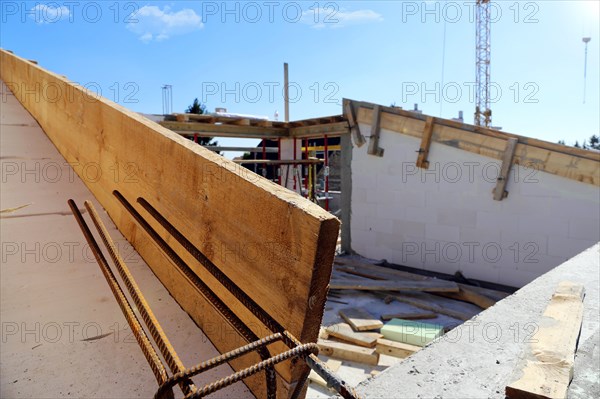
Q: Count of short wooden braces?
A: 4